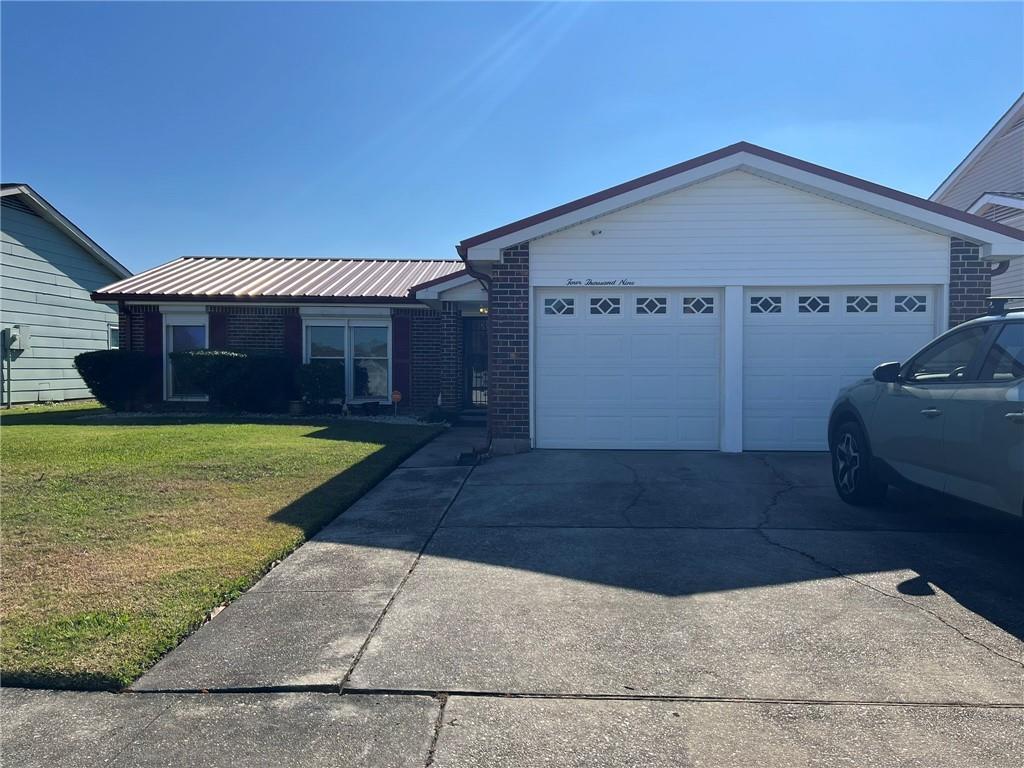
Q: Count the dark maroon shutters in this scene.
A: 4